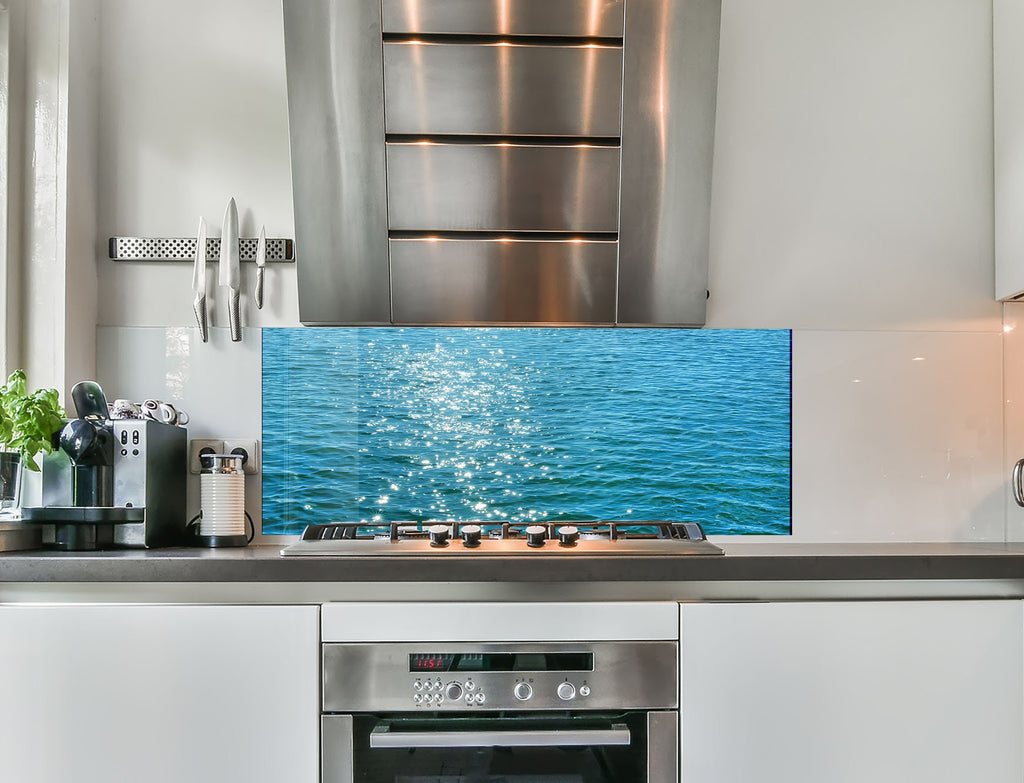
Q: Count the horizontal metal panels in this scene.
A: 4